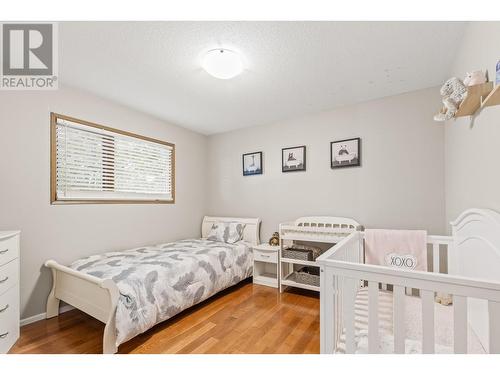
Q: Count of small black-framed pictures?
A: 3